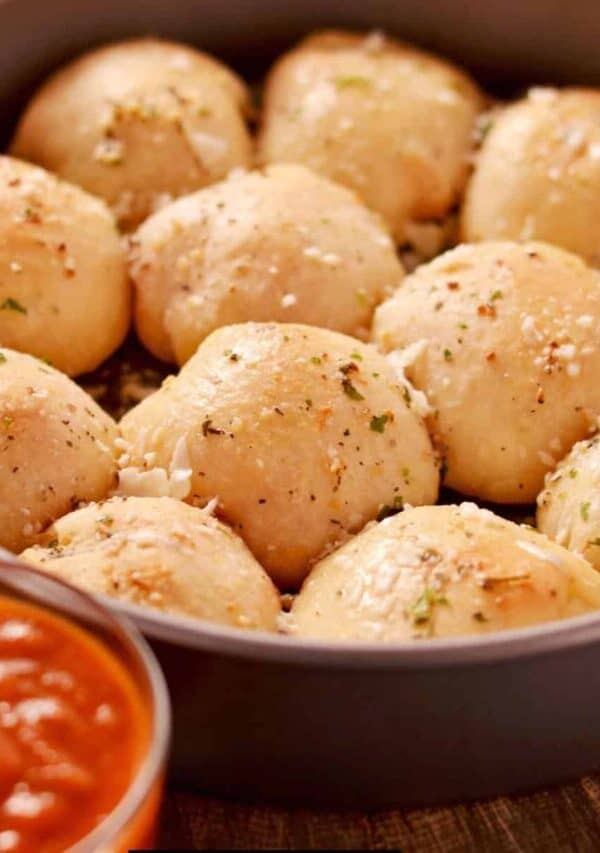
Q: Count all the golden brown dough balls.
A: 11